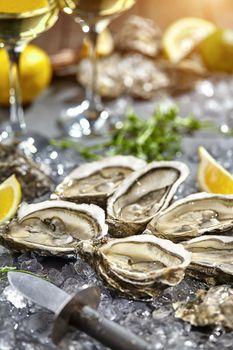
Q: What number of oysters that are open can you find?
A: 6